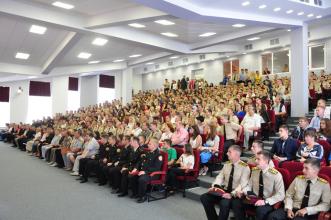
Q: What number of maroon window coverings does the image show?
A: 4